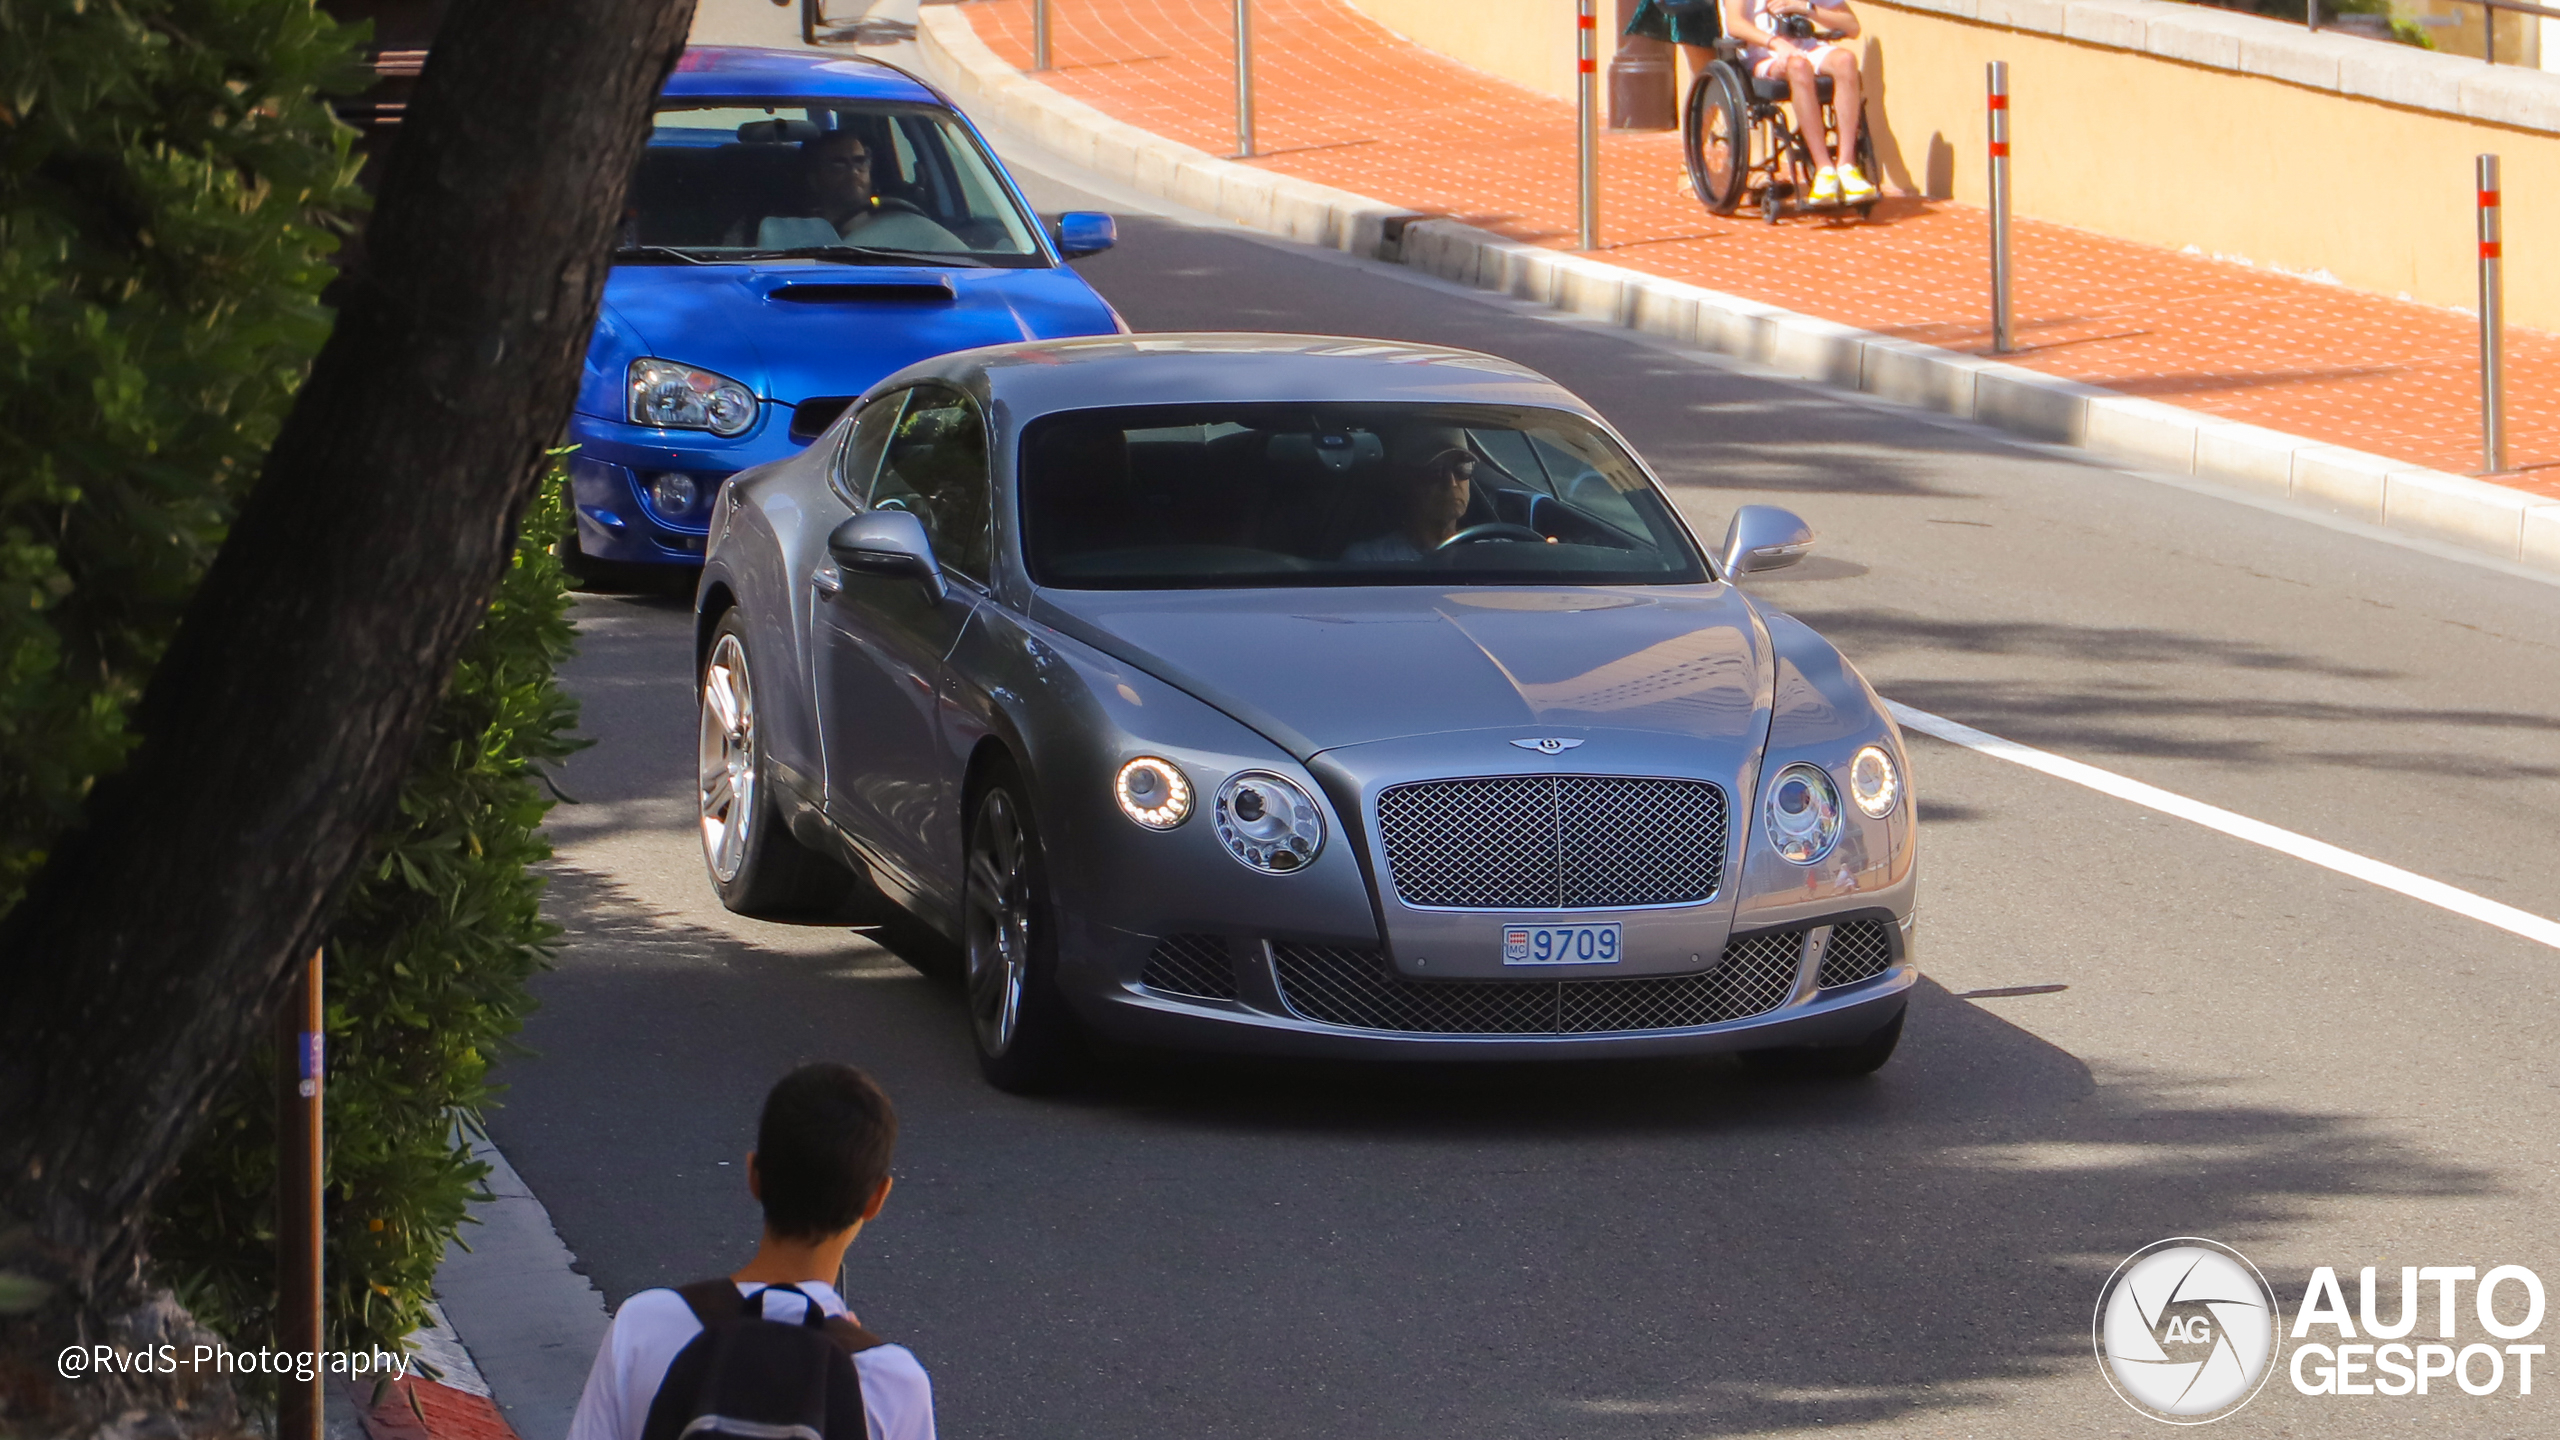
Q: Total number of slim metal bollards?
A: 5